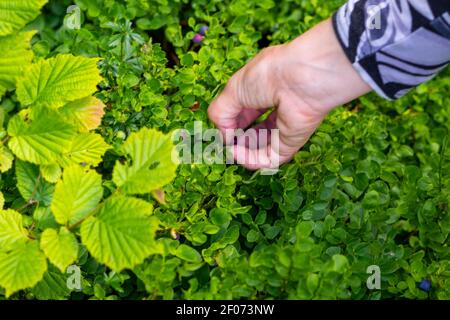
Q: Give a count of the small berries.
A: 3